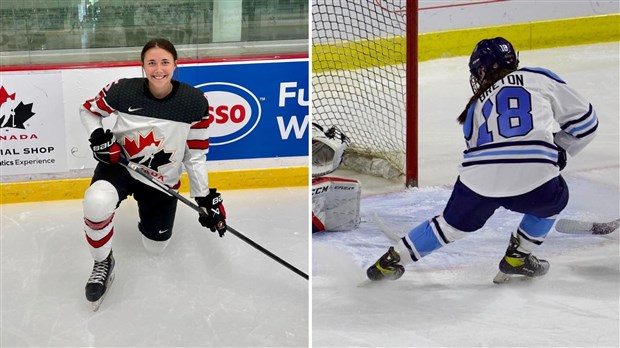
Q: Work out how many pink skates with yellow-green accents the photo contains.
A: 0